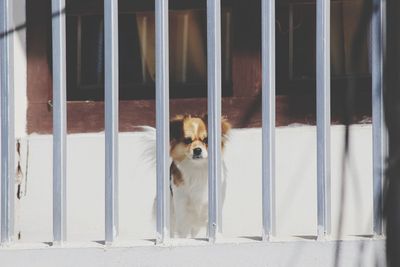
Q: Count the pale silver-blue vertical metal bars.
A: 8